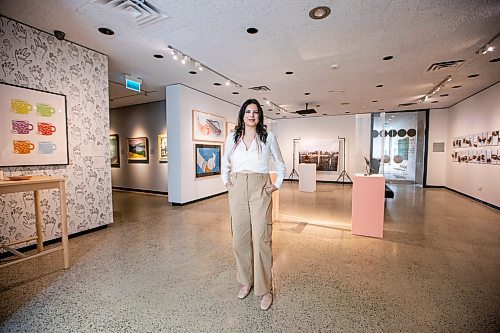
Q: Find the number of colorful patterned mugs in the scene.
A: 6